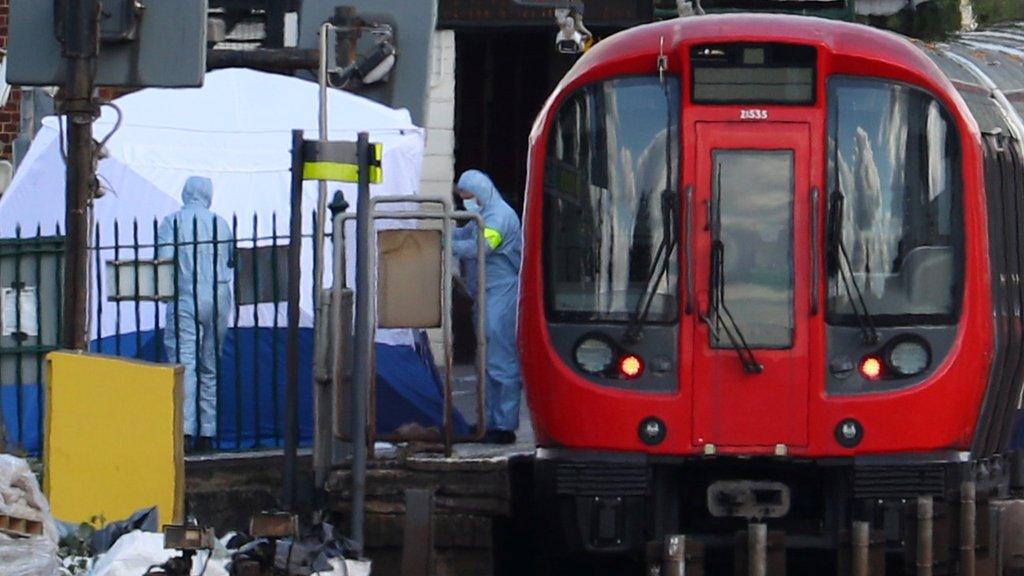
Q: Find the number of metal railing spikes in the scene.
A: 14